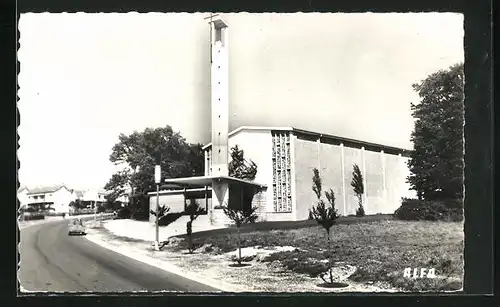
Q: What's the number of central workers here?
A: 0